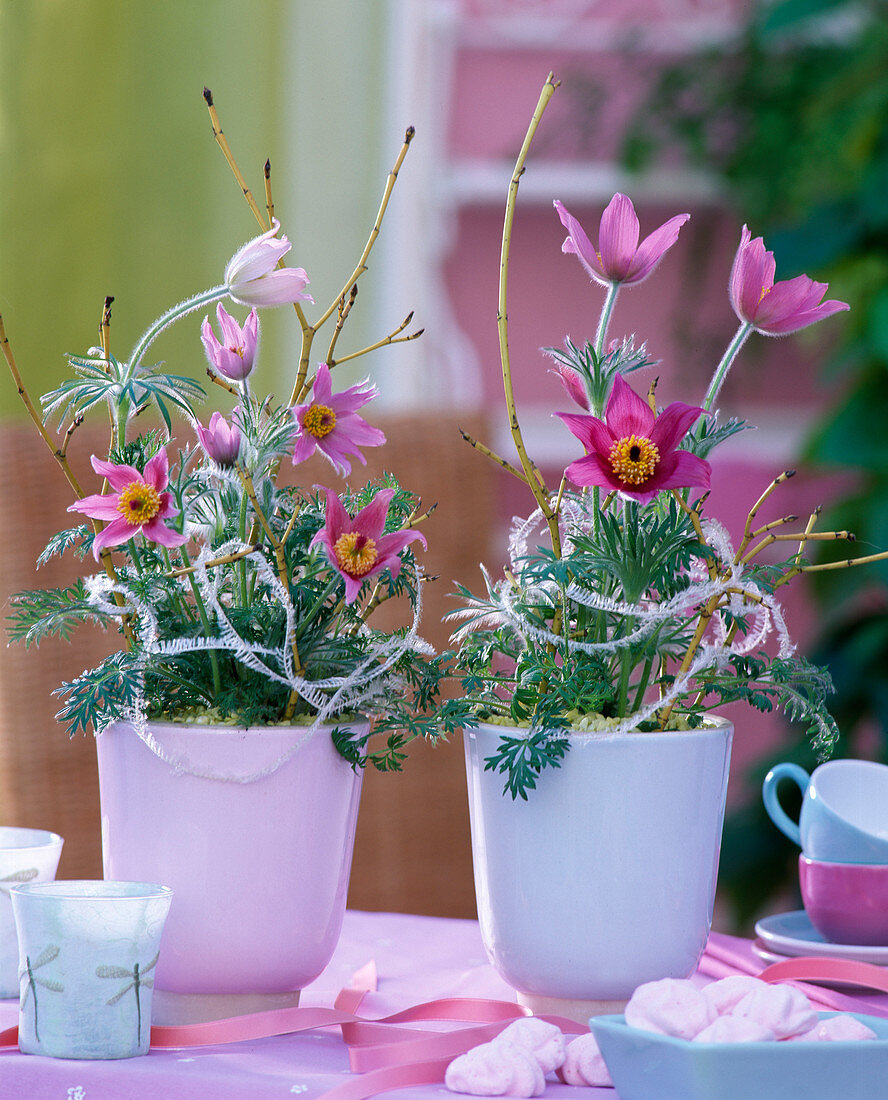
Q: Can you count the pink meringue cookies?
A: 8